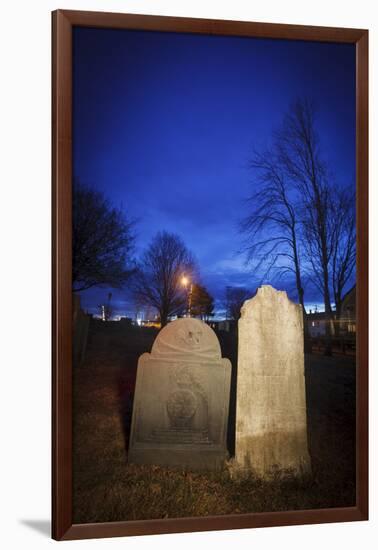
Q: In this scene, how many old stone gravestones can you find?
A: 2